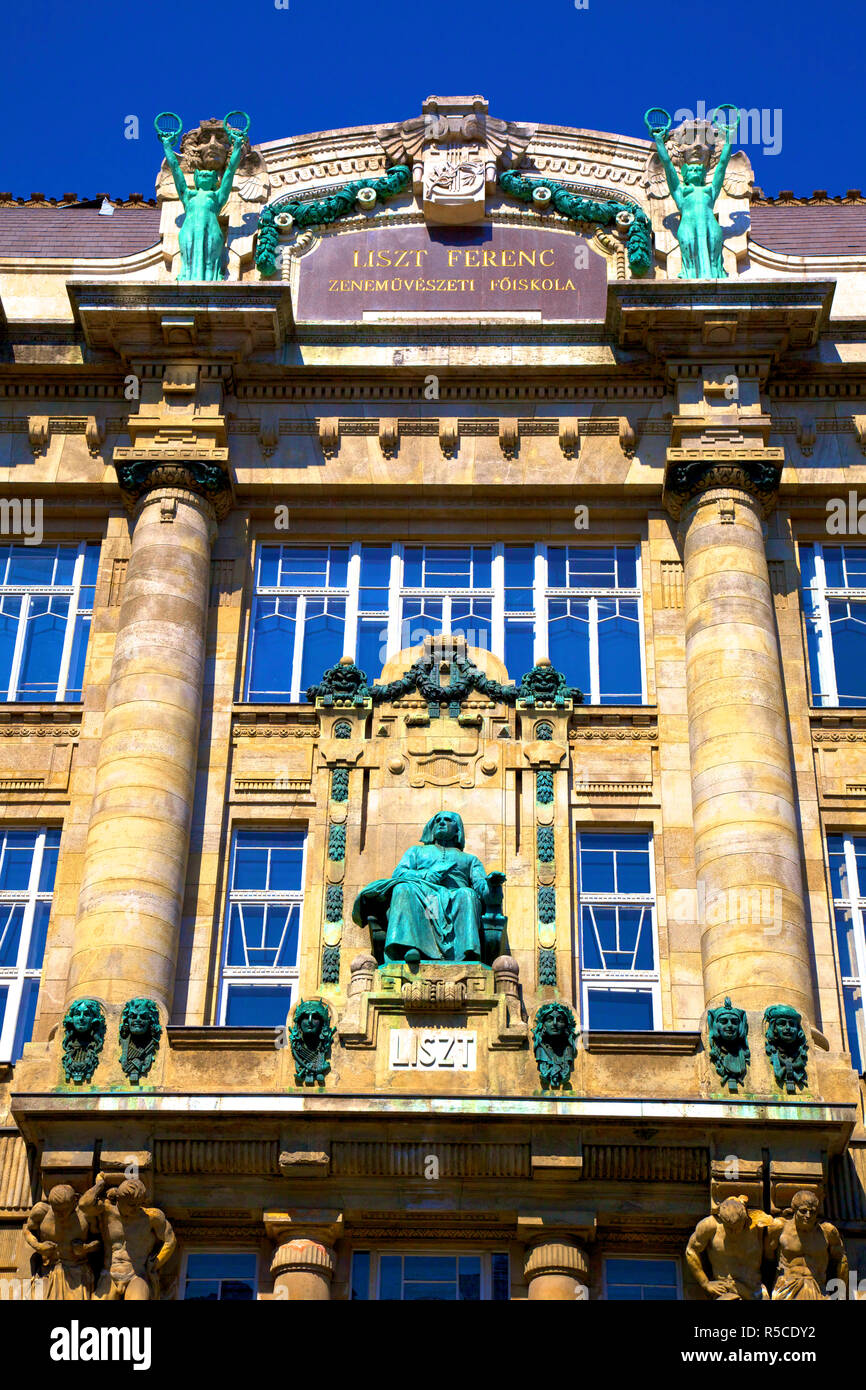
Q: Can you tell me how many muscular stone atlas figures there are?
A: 4